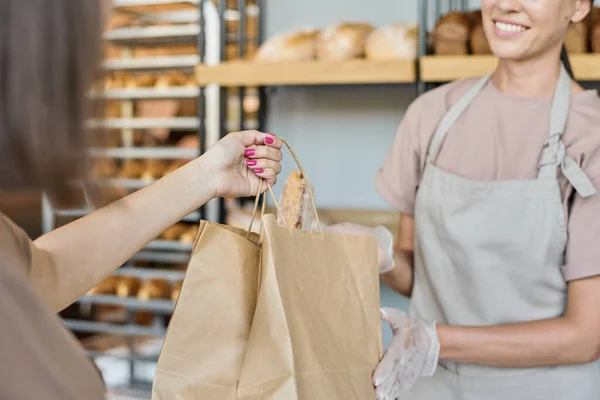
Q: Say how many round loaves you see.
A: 3